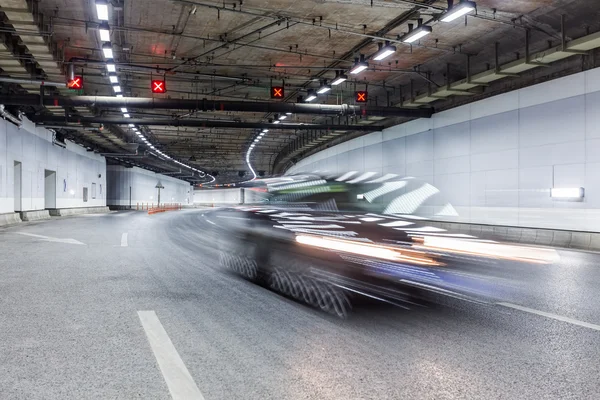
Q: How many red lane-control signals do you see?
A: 4